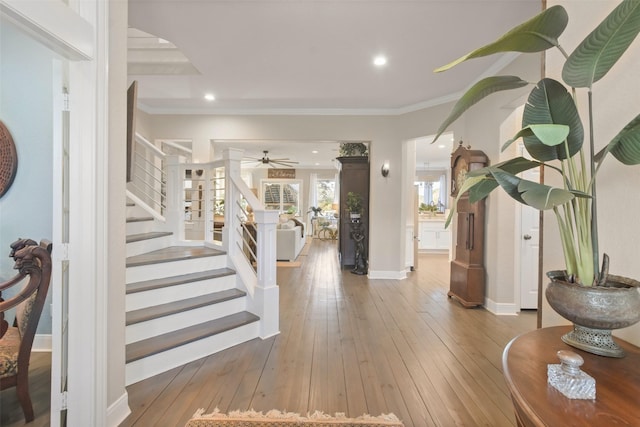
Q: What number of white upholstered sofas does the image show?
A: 1